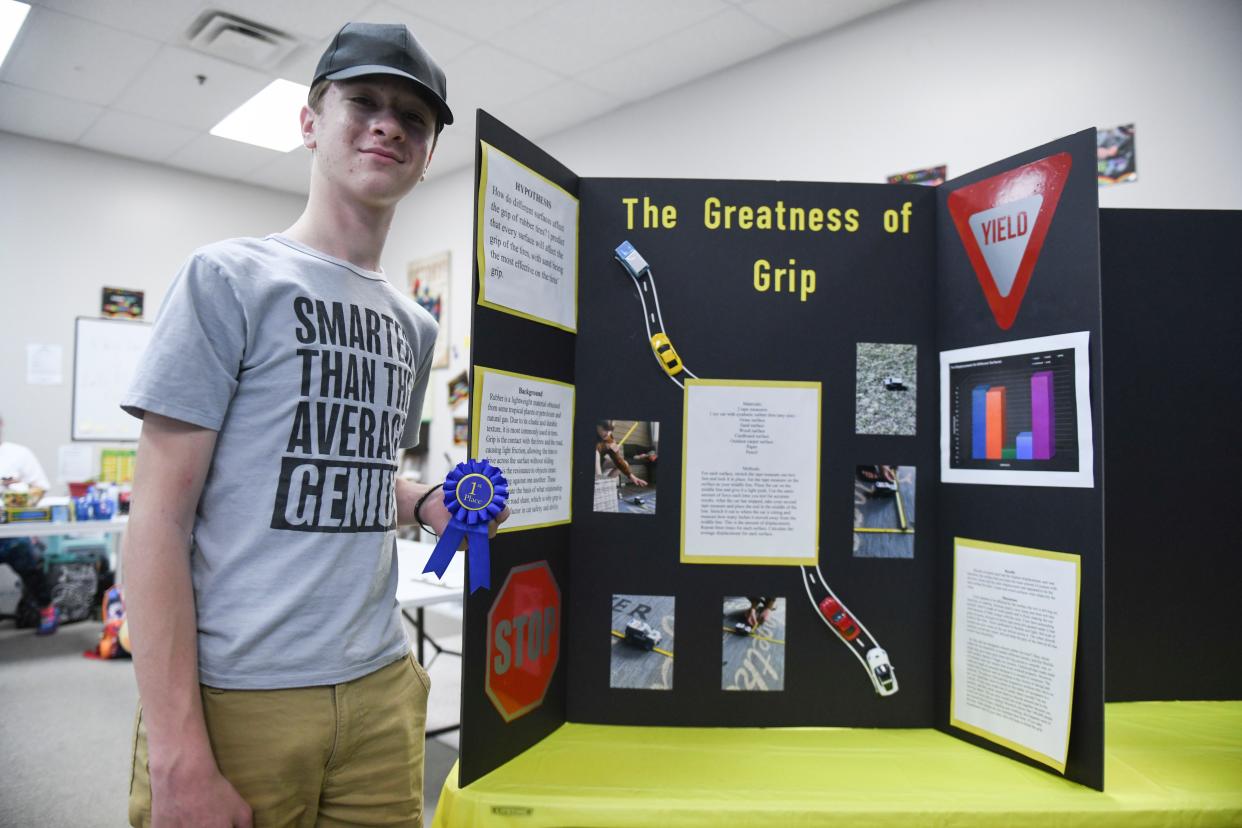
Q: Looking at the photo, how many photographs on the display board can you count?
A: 5